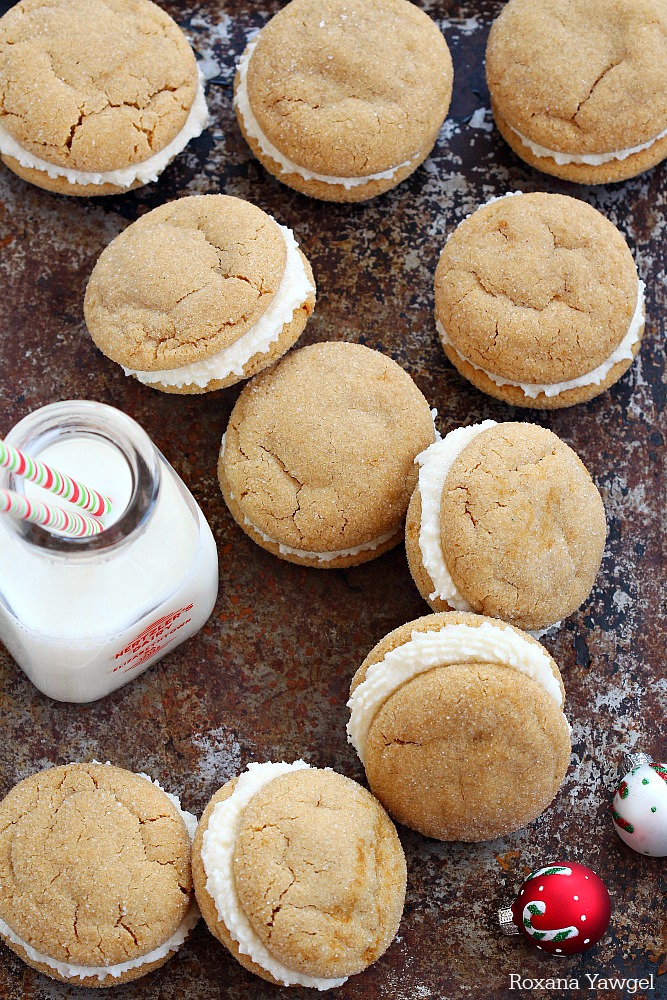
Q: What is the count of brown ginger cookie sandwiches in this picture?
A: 10